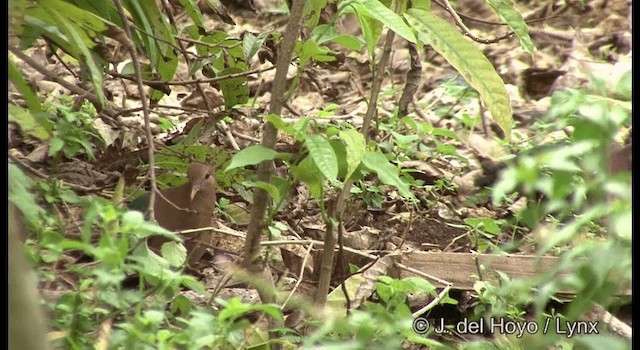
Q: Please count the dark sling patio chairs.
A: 0